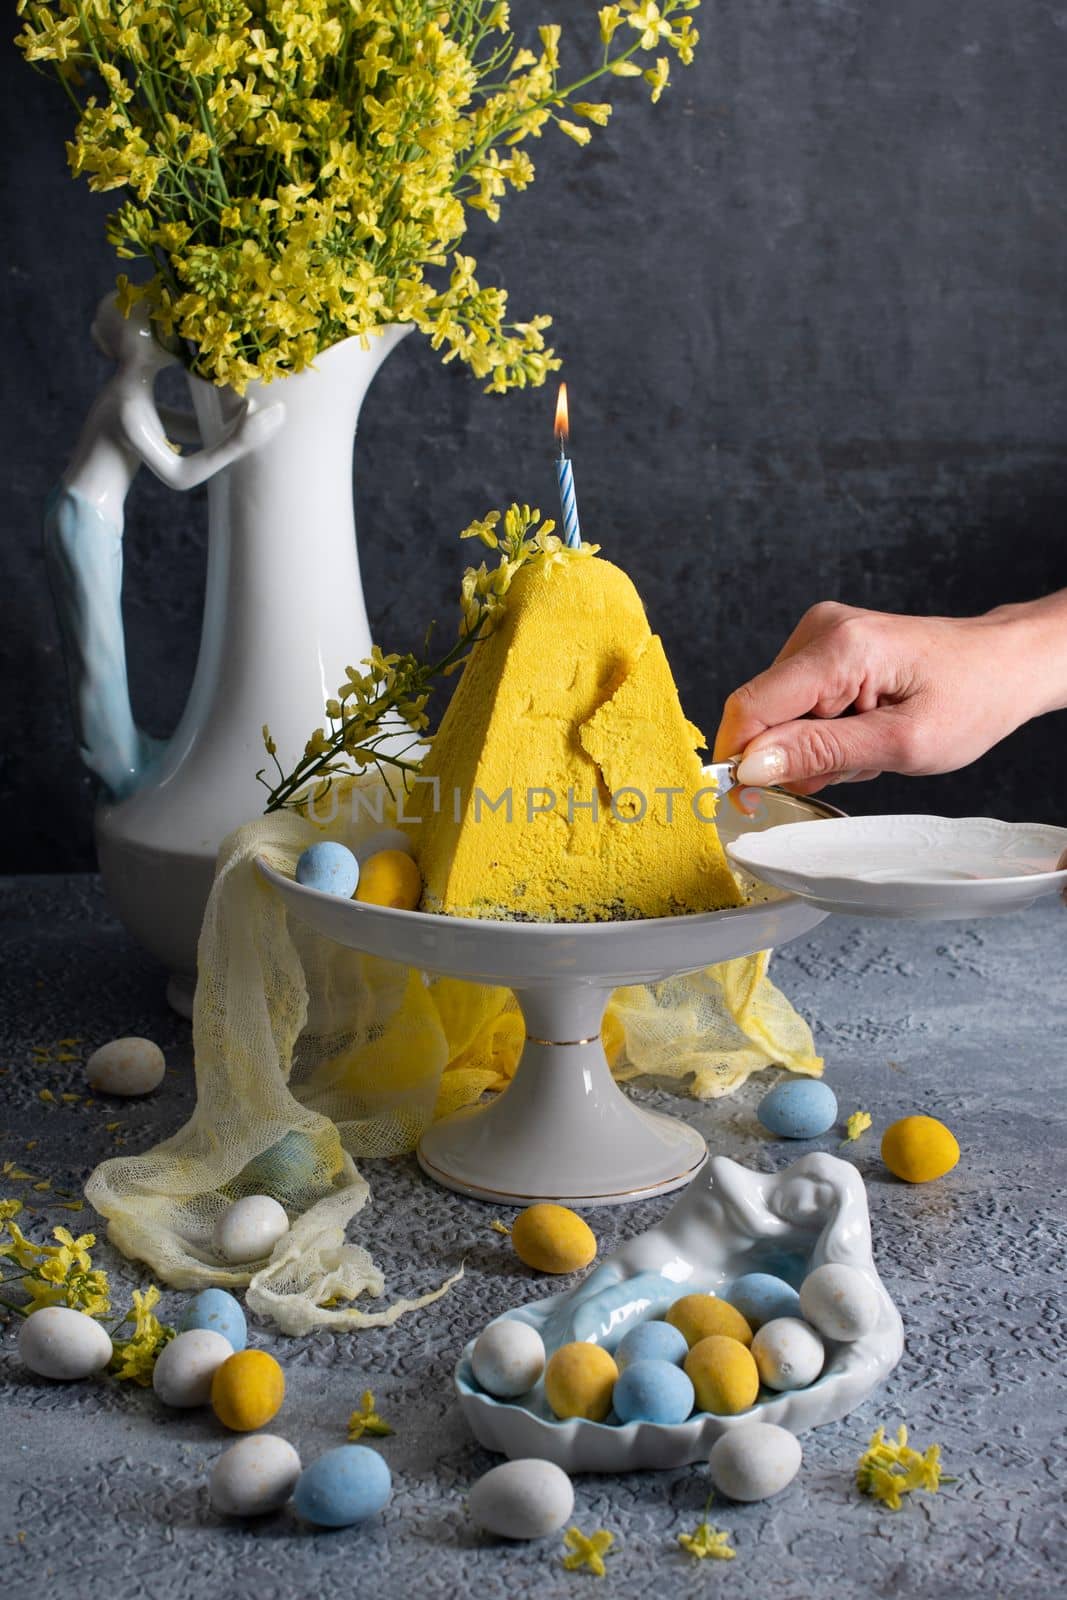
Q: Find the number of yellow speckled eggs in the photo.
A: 7